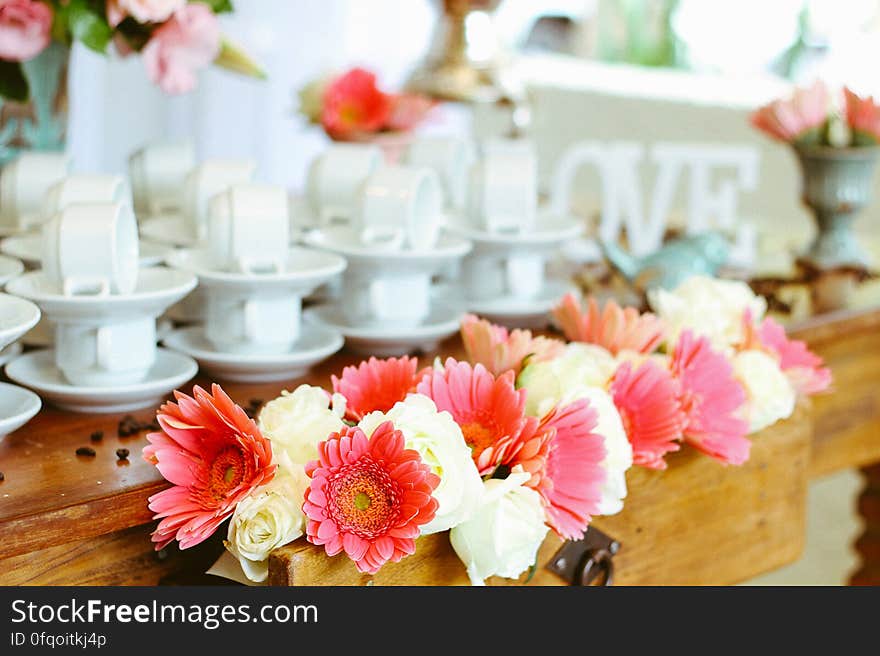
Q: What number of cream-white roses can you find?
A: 8